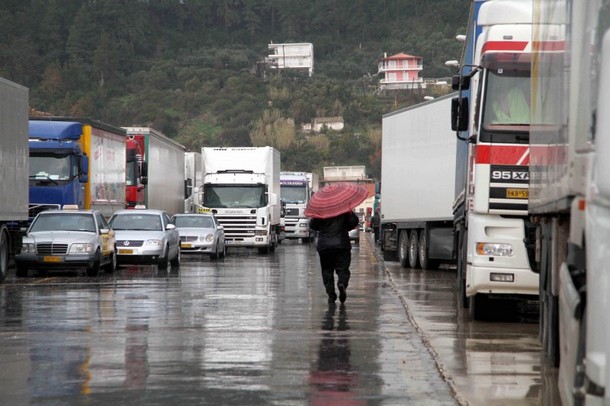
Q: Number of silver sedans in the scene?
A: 3